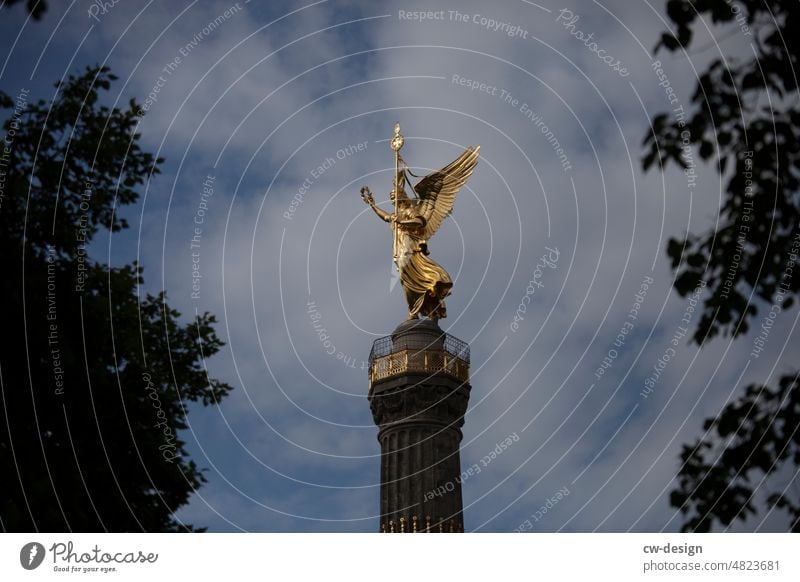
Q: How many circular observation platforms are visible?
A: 1